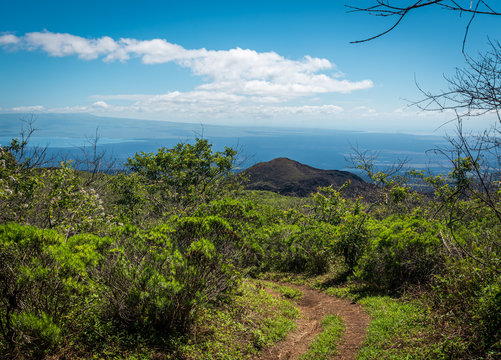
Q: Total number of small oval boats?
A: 0